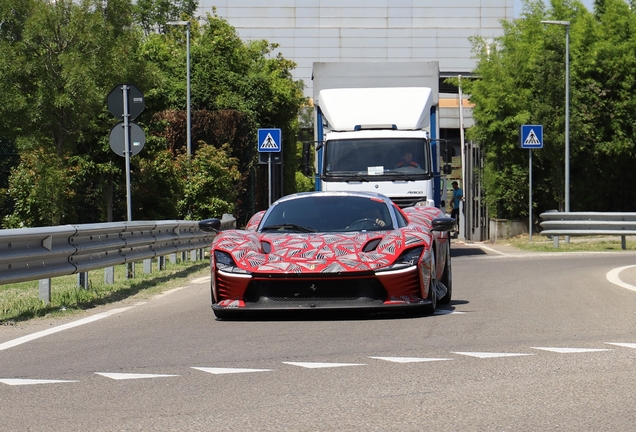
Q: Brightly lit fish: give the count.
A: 0